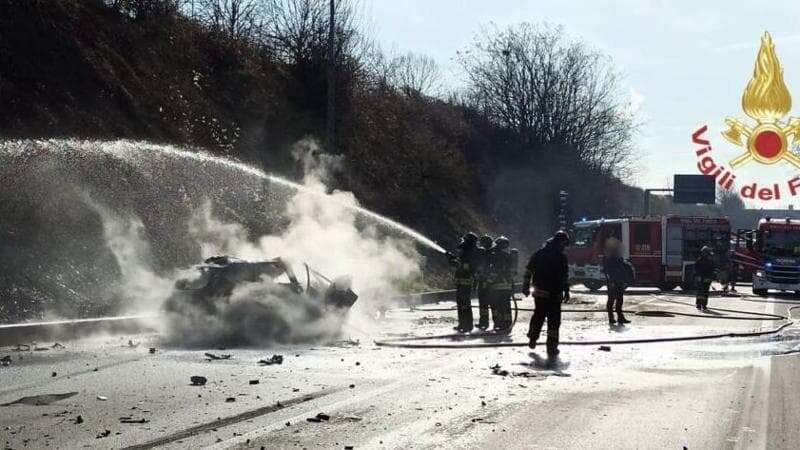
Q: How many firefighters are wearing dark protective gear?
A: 6